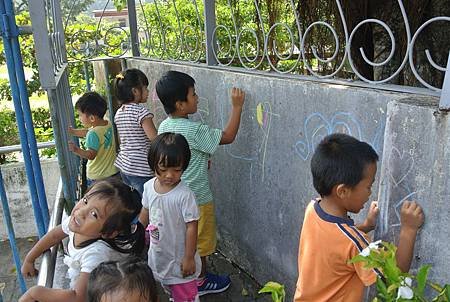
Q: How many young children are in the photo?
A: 7